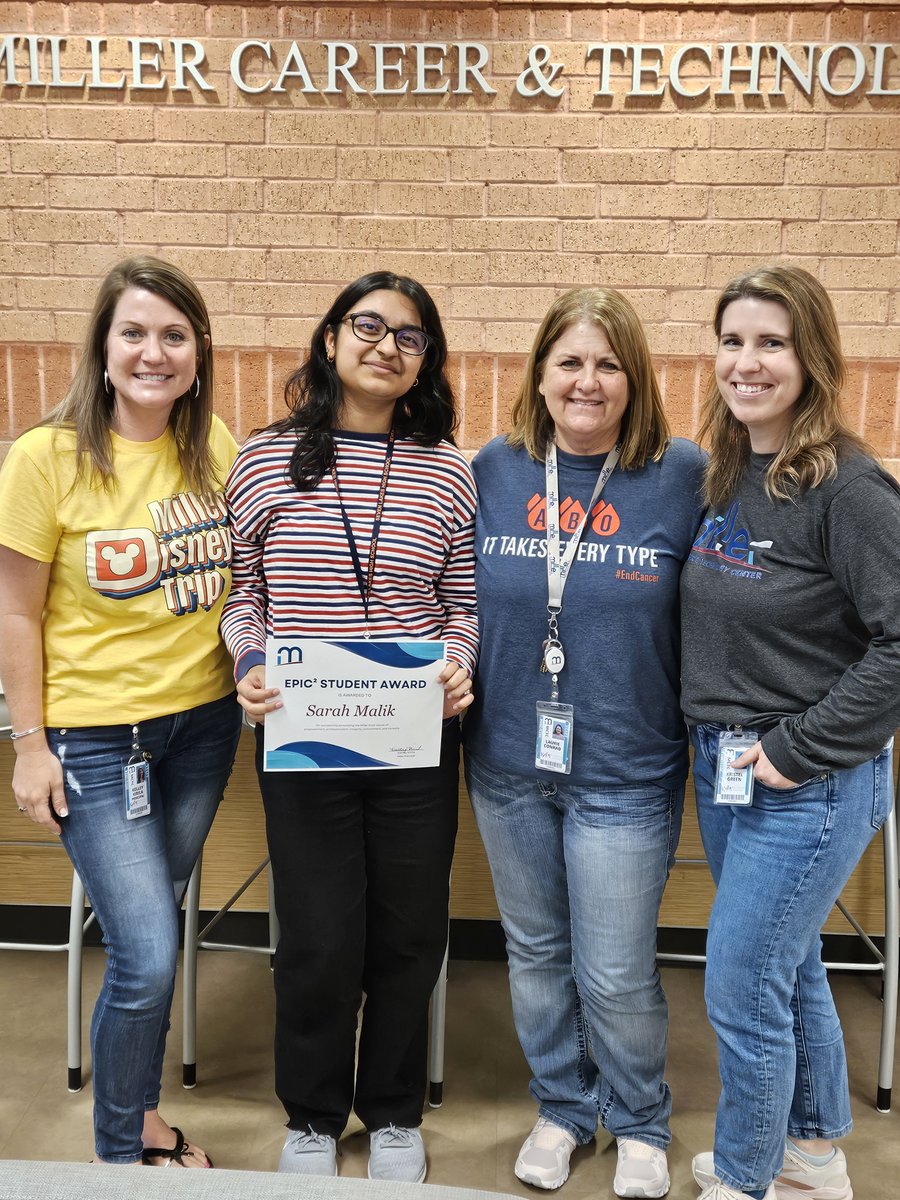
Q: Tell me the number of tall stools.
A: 3